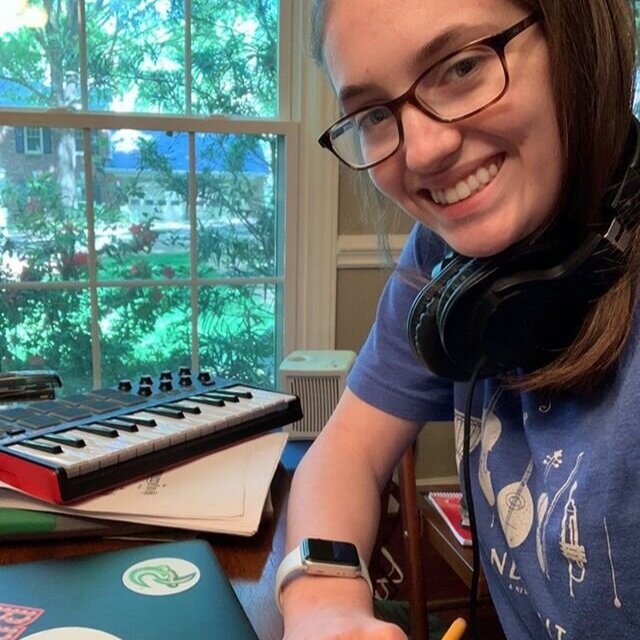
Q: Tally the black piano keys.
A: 10